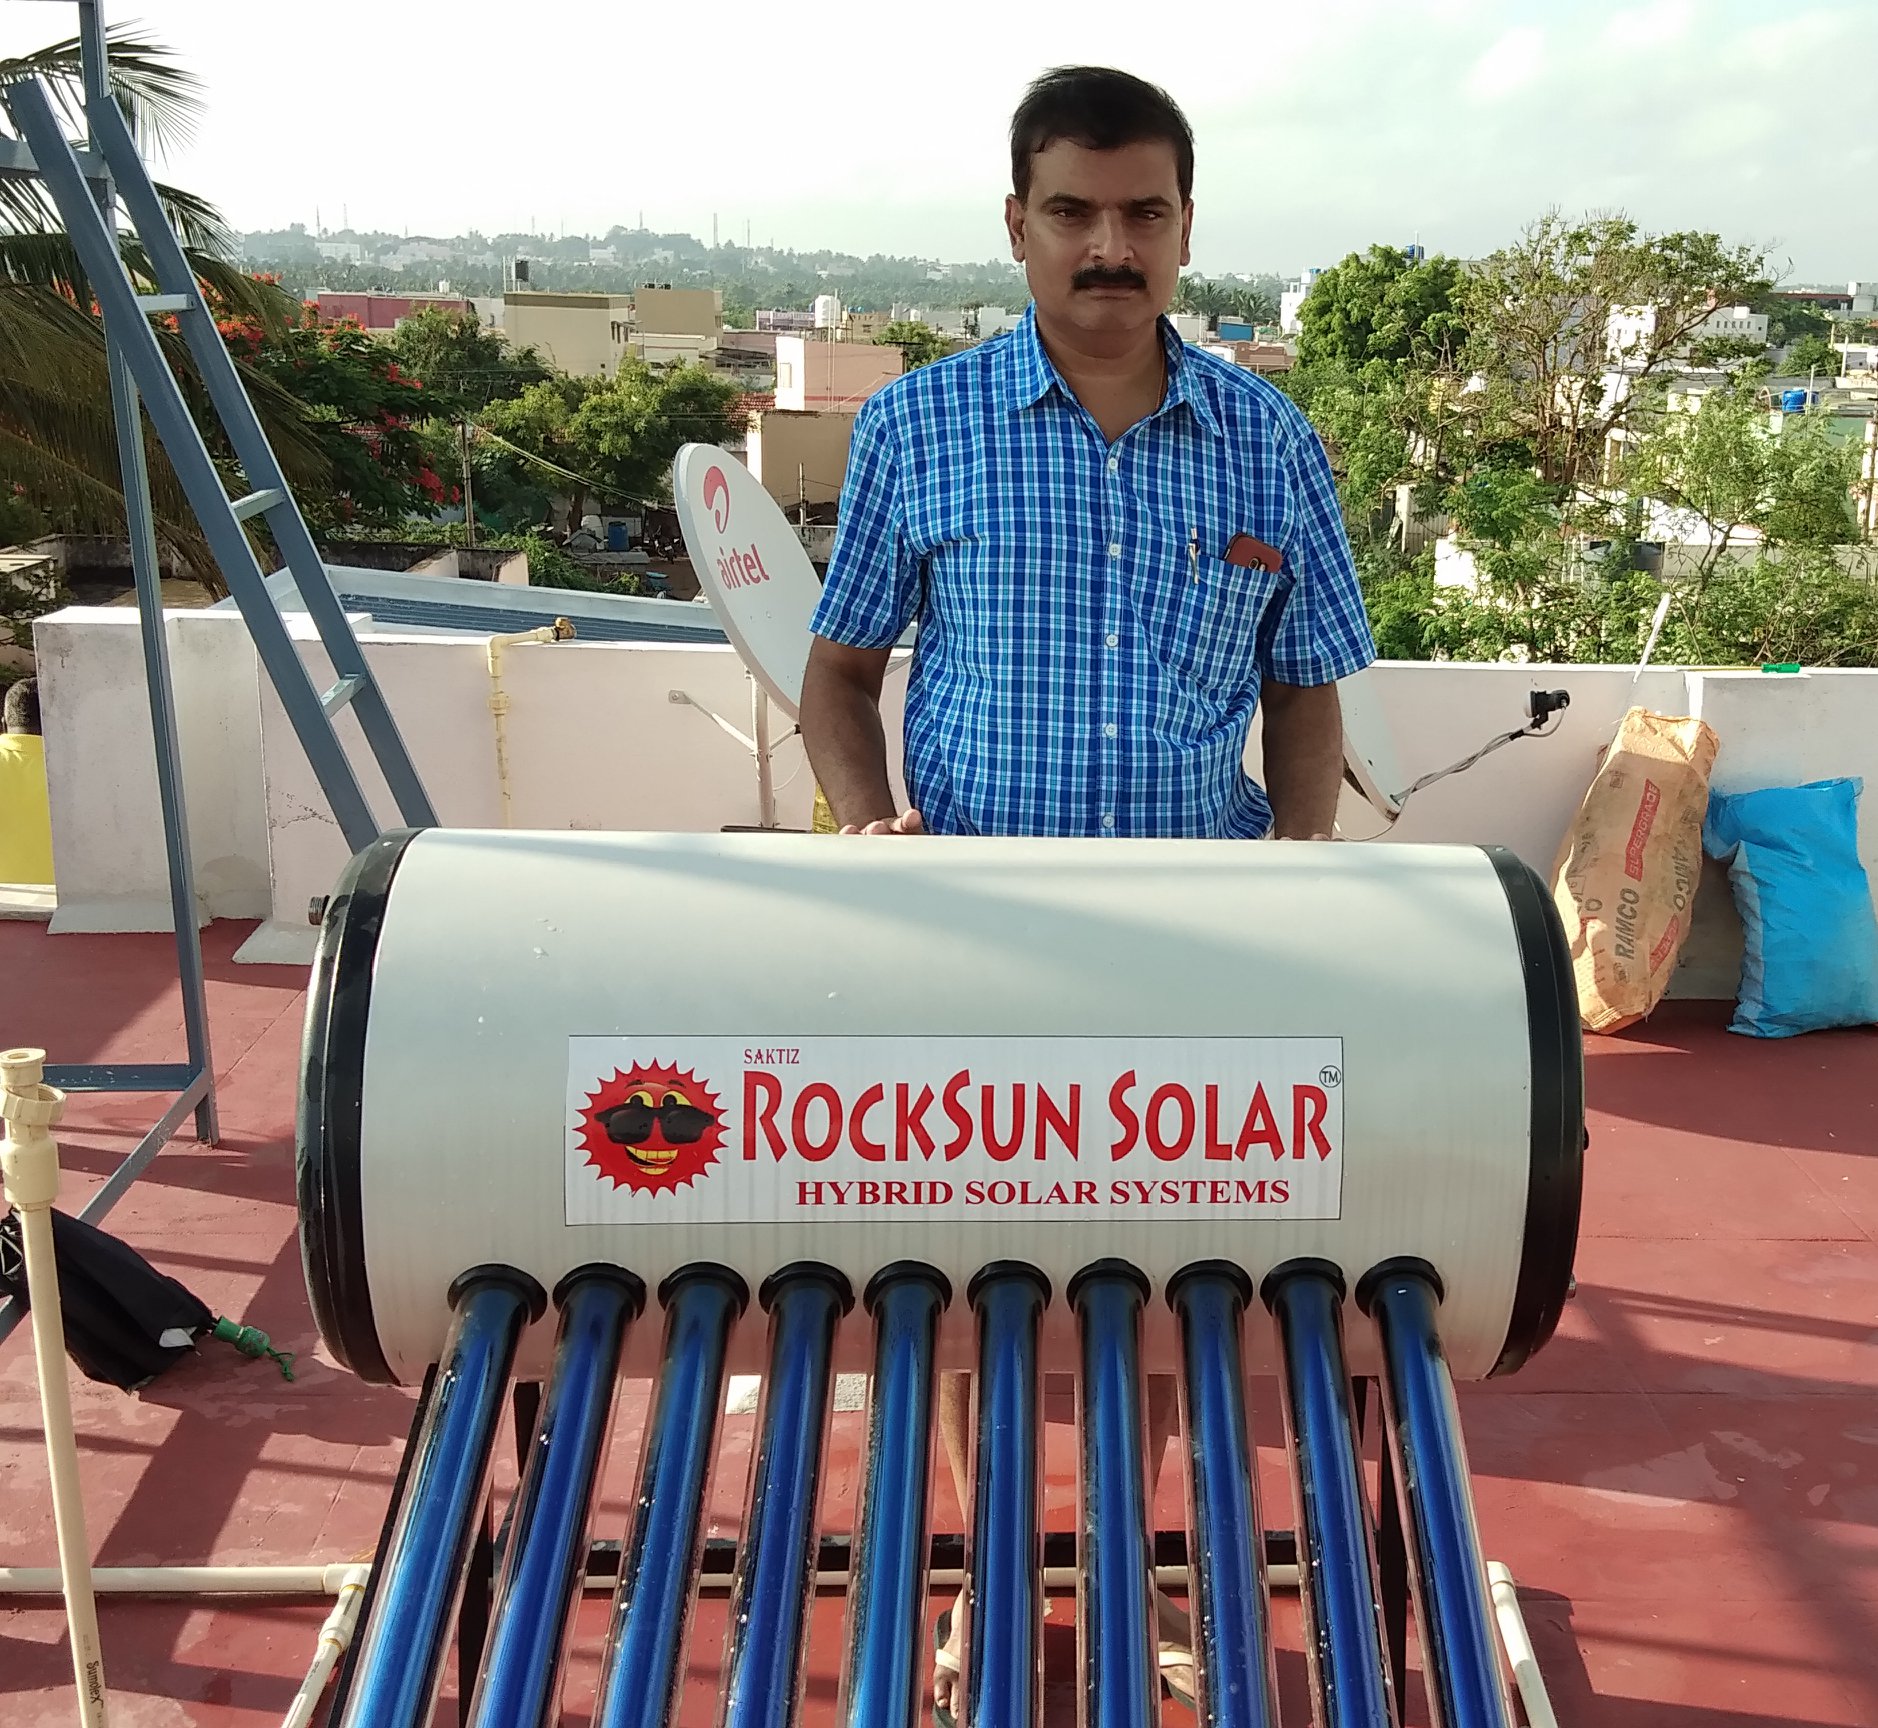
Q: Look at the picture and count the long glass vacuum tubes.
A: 10